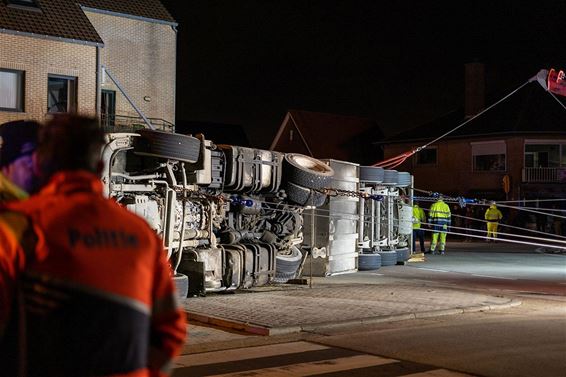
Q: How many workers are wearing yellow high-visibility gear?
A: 3